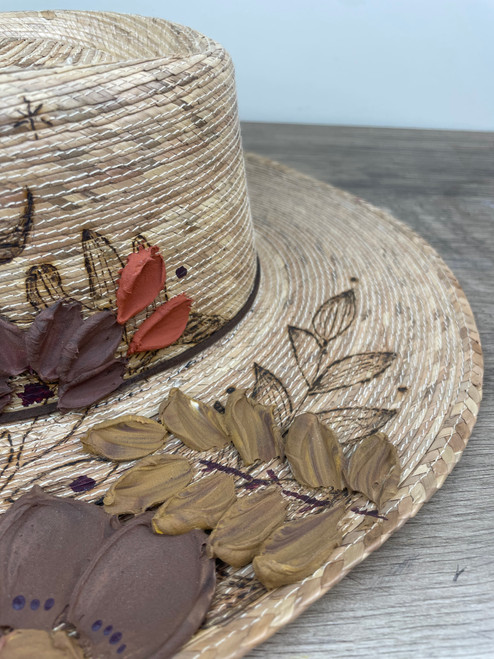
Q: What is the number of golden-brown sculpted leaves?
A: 9